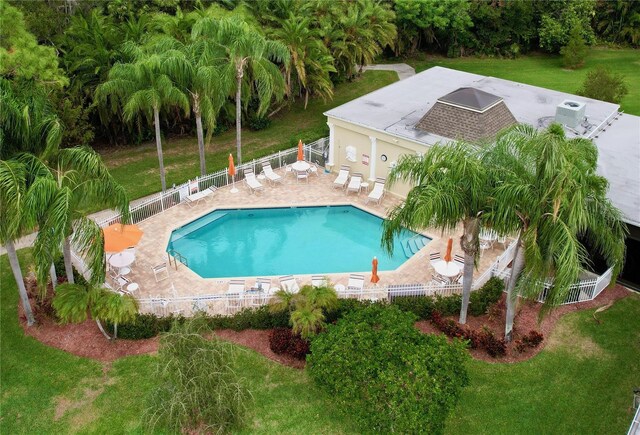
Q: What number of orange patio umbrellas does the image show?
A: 5